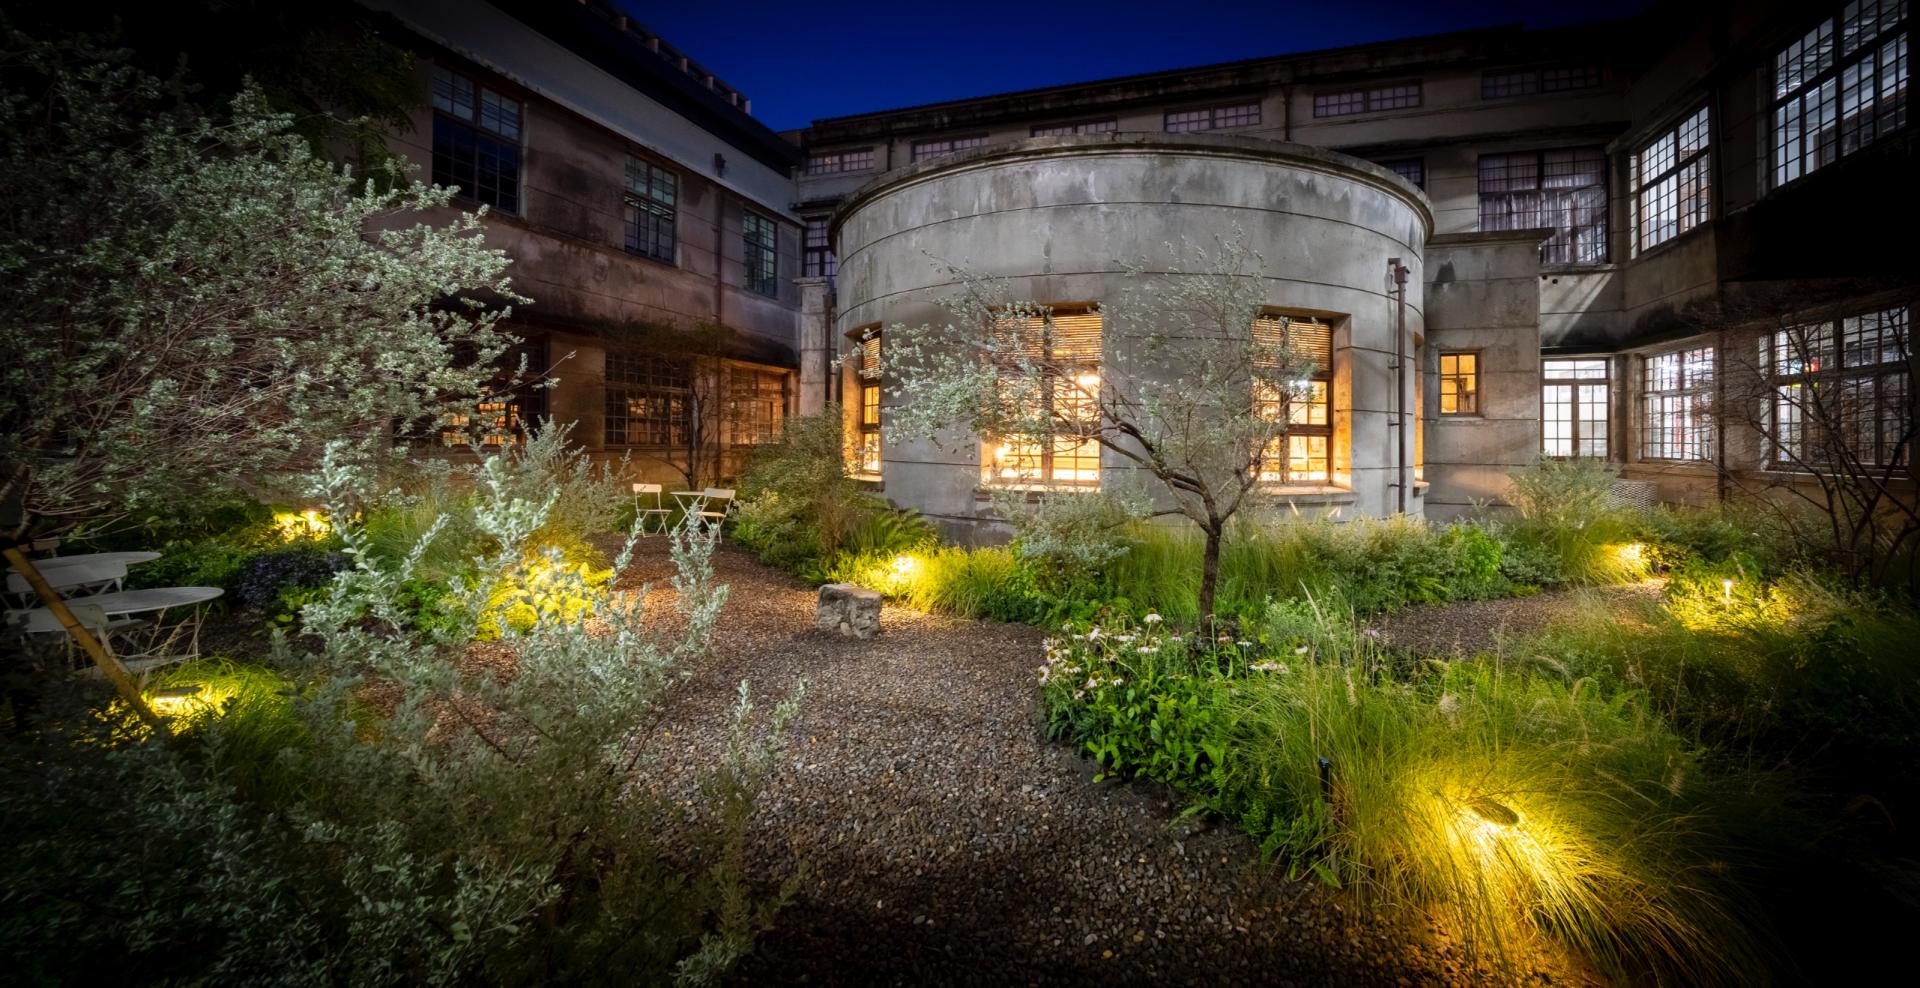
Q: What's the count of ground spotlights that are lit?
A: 7